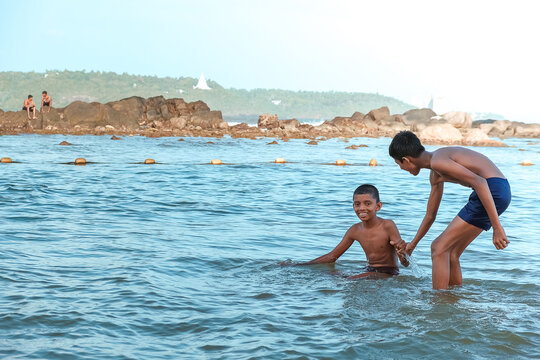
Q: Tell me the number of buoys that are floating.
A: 8